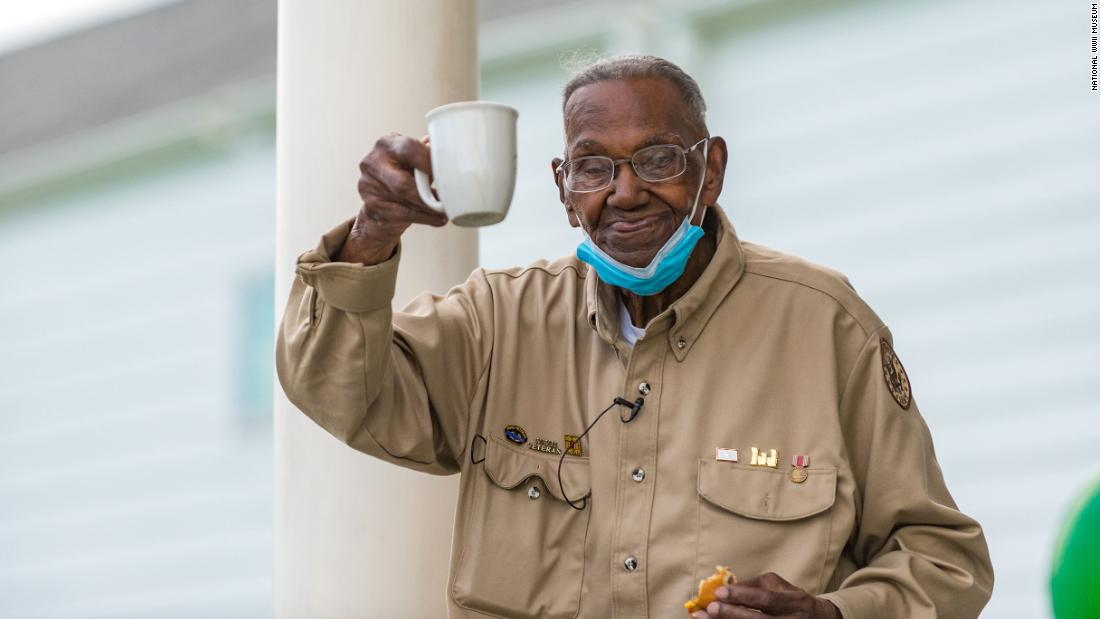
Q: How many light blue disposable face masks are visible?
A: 1